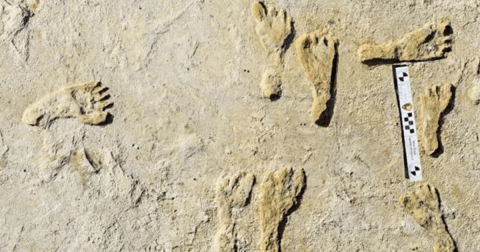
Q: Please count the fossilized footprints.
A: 8